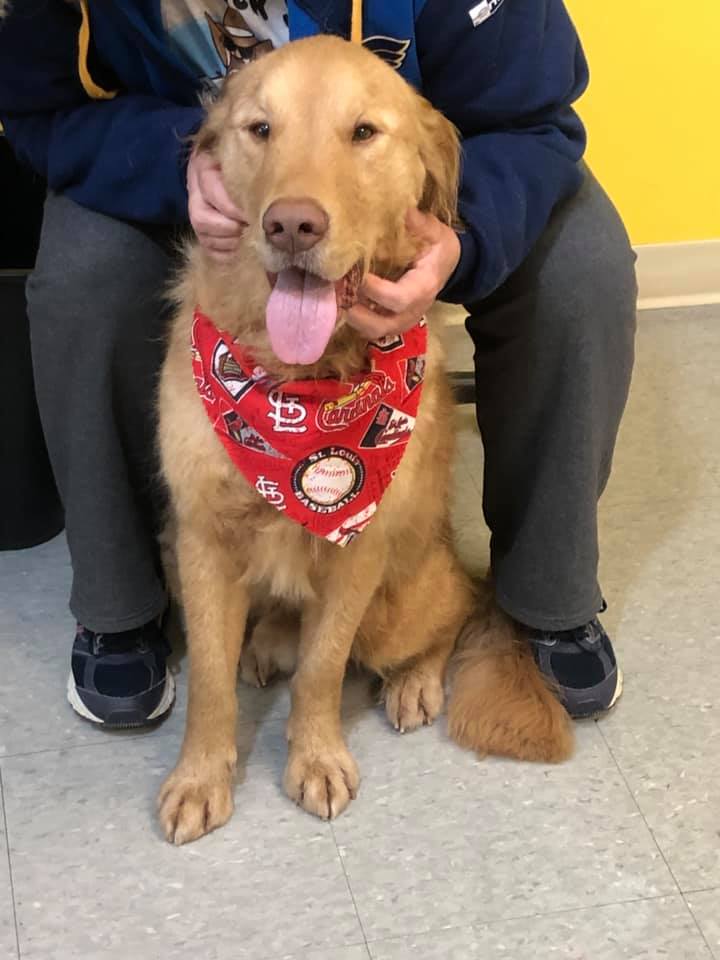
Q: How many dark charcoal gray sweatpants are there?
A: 1